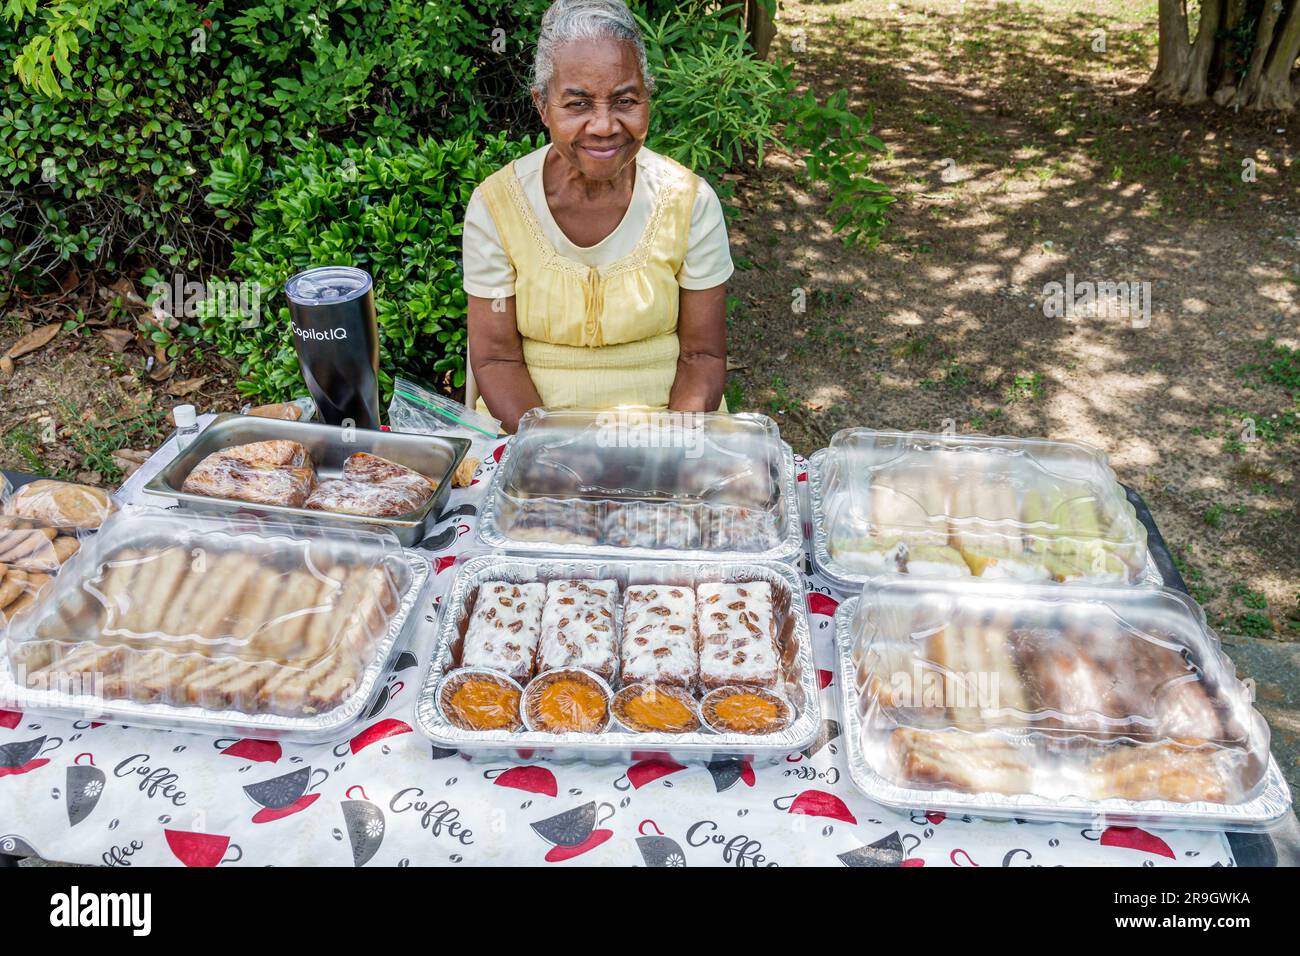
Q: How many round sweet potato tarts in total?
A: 4